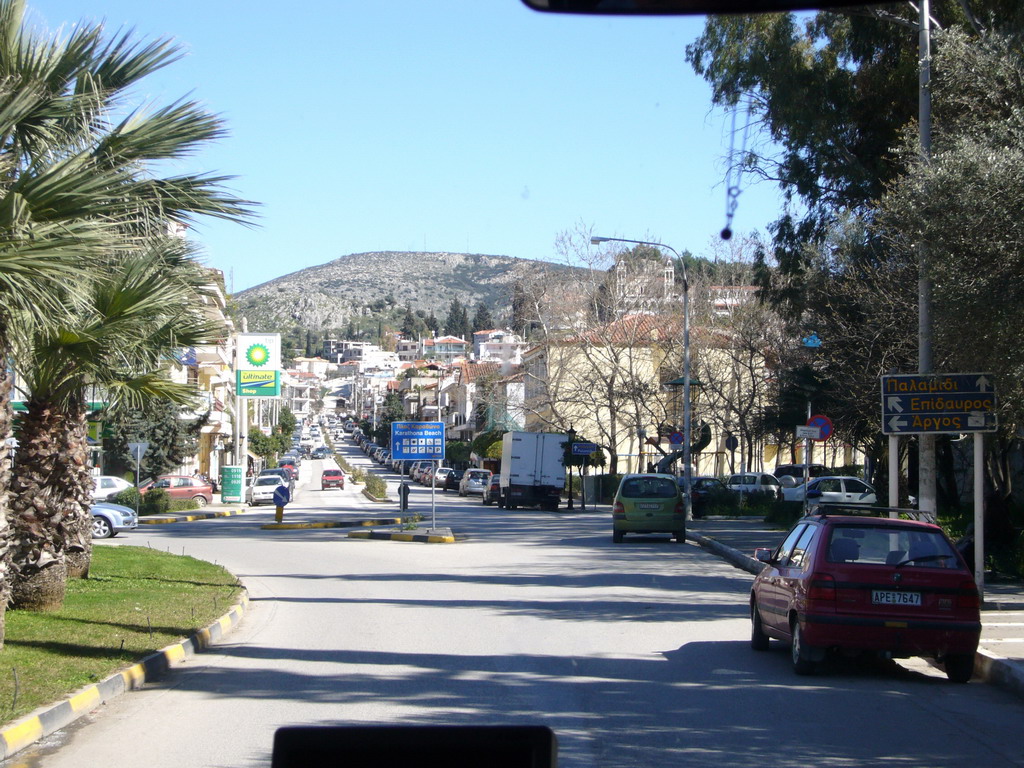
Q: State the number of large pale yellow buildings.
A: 1